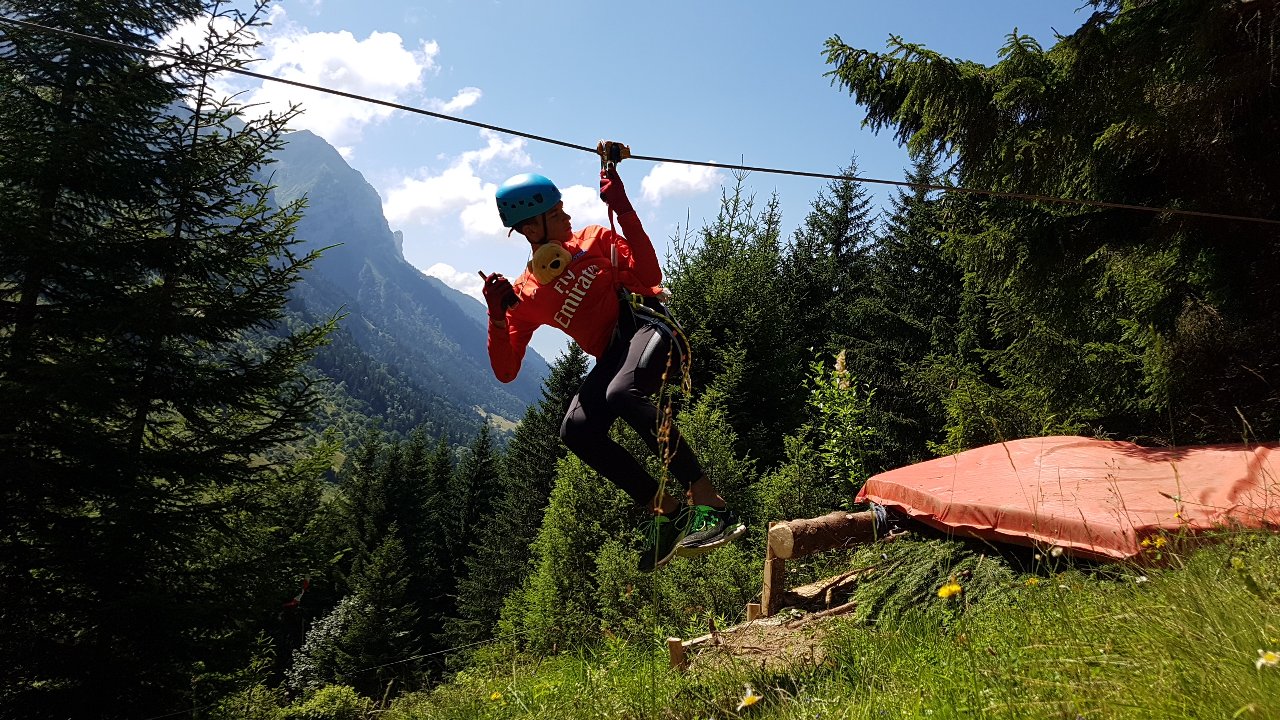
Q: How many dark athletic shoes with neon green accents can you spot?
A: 2